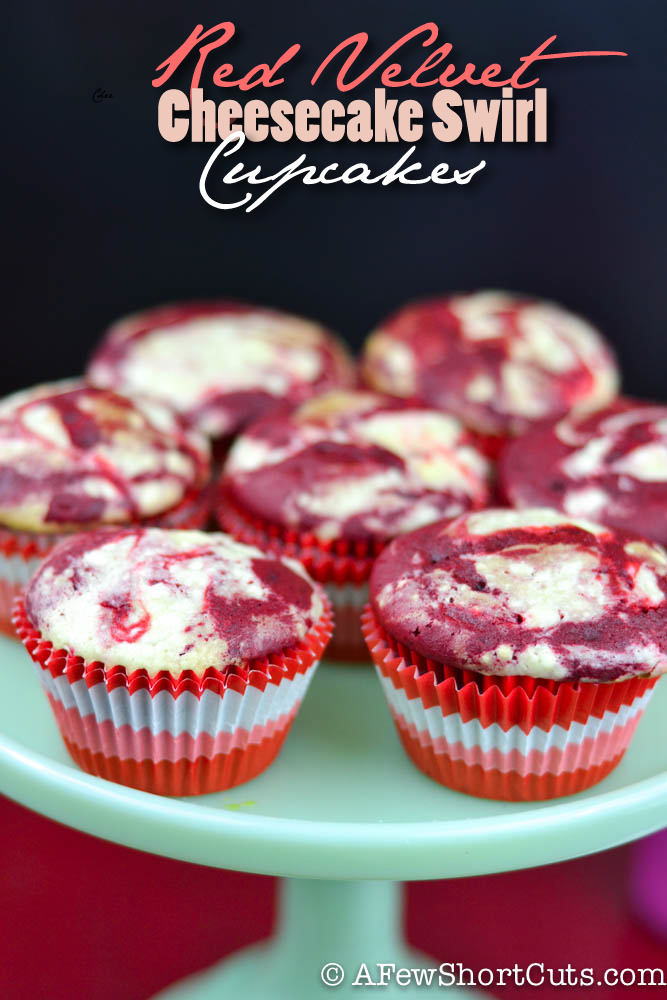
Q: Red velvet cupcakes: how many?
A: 7